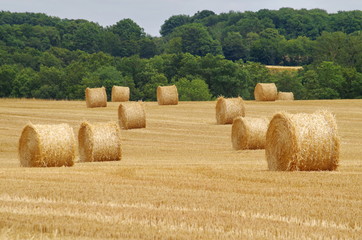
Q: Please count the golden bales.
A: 11